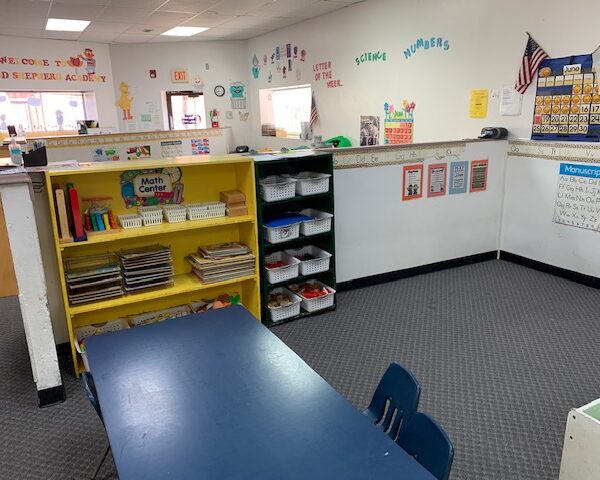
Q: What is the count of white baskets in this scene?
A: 15